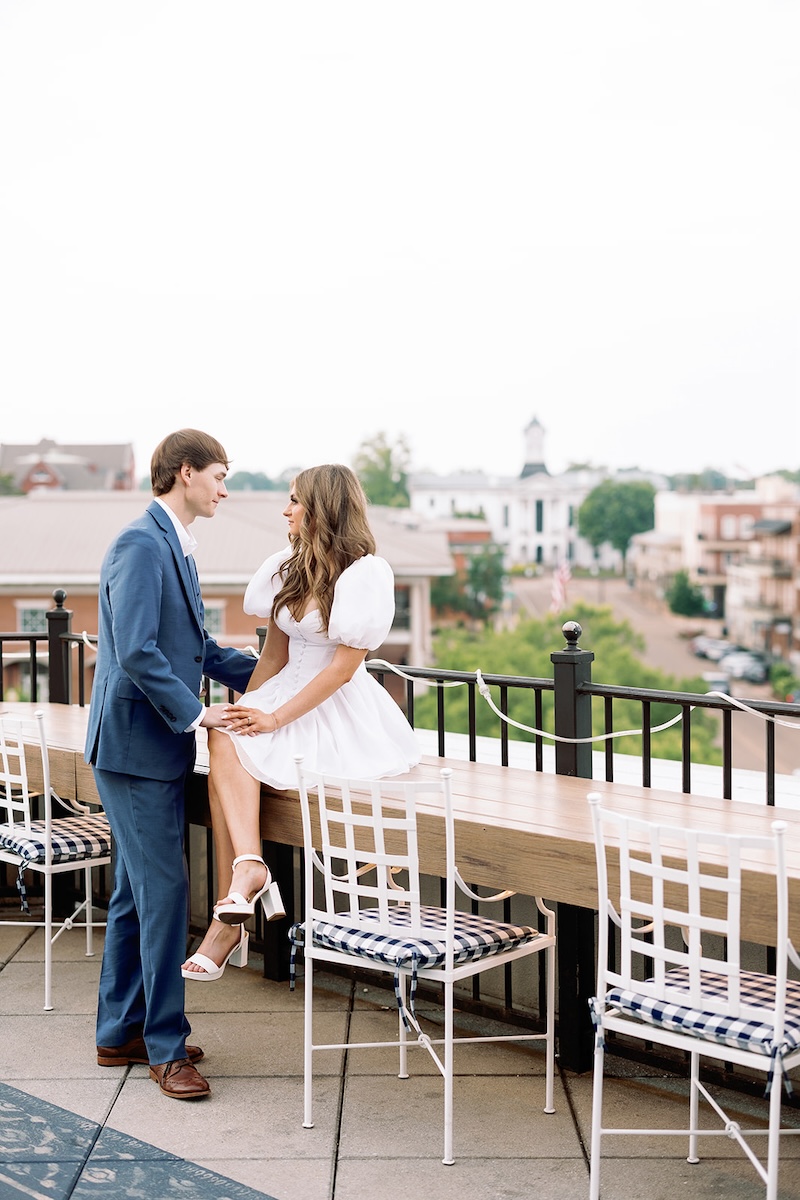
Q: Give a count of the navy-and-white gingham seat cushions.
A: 3